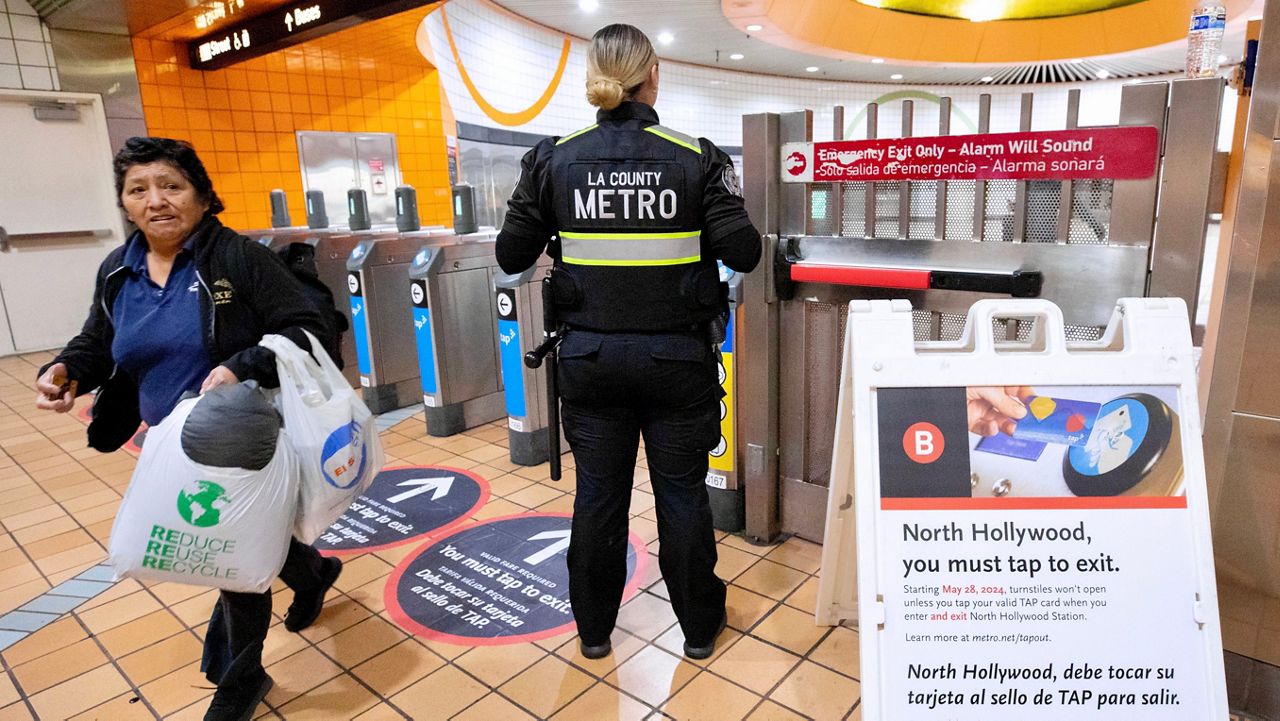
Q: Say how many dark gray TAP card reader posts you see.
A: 5